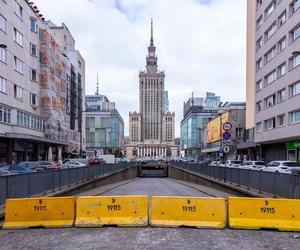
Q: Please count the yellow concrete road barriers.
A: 4